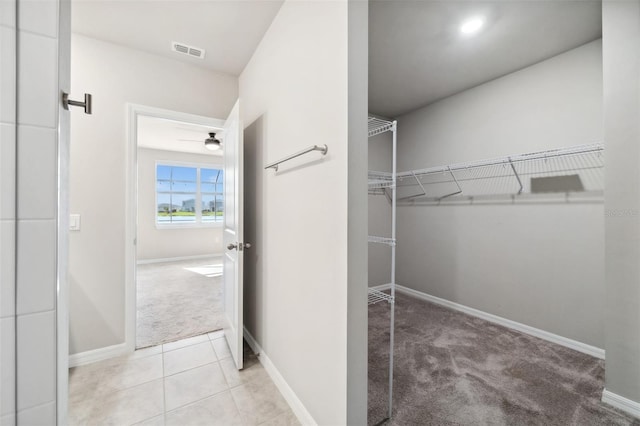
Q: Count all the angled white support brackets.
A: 3